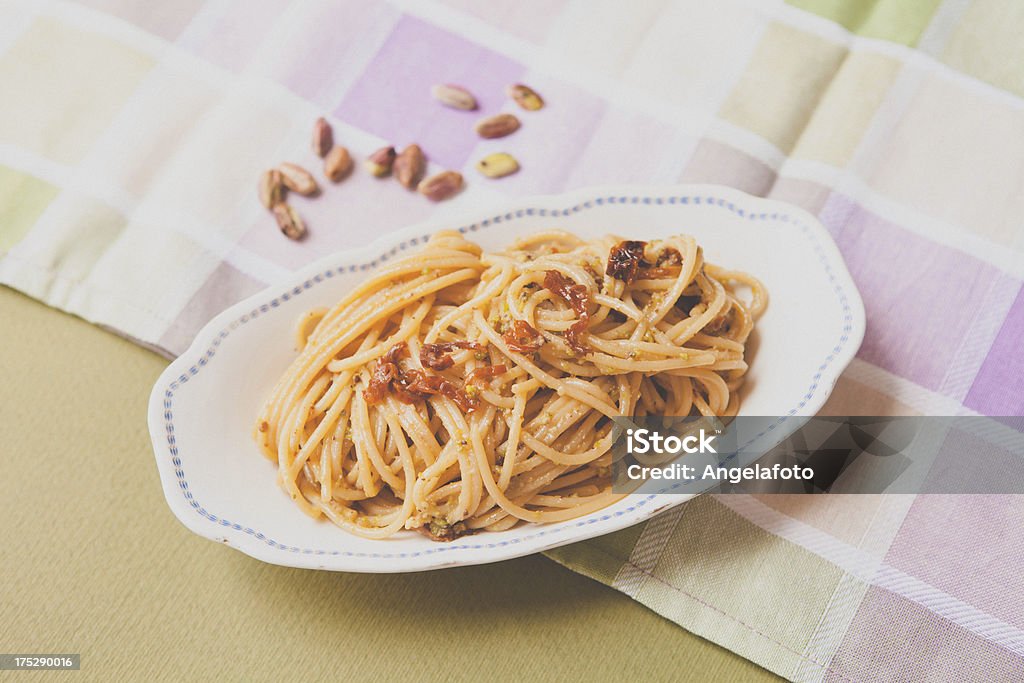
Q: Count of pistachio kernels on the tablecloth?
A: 12